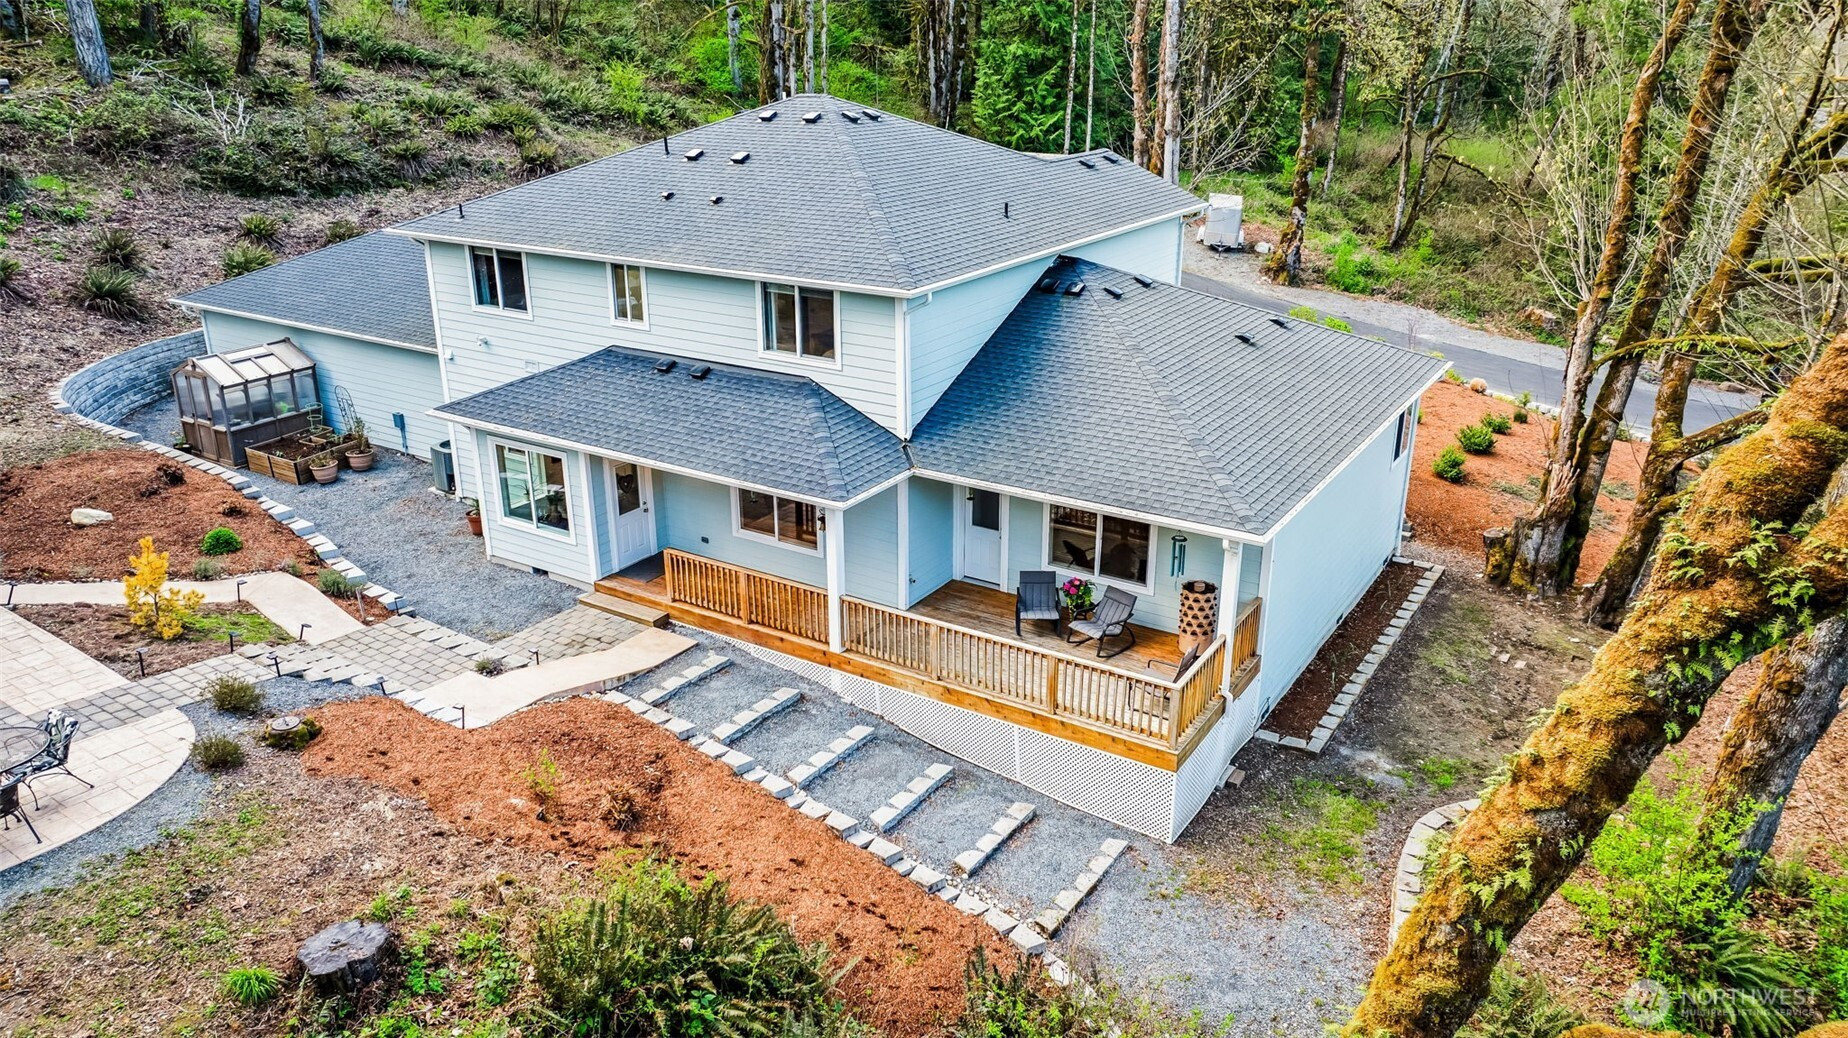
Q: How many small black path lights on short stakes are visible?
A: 10